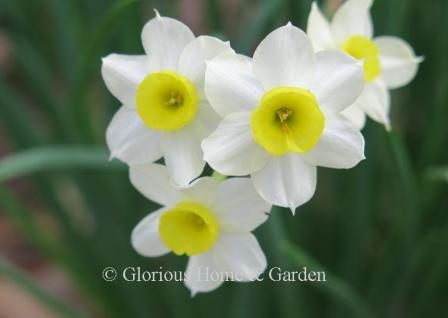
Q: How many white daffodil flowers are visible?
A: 4